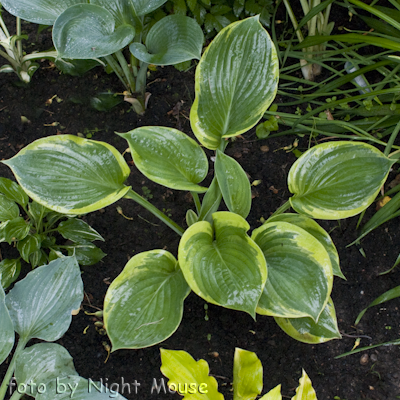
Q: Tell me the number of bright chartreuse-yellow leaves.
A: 4